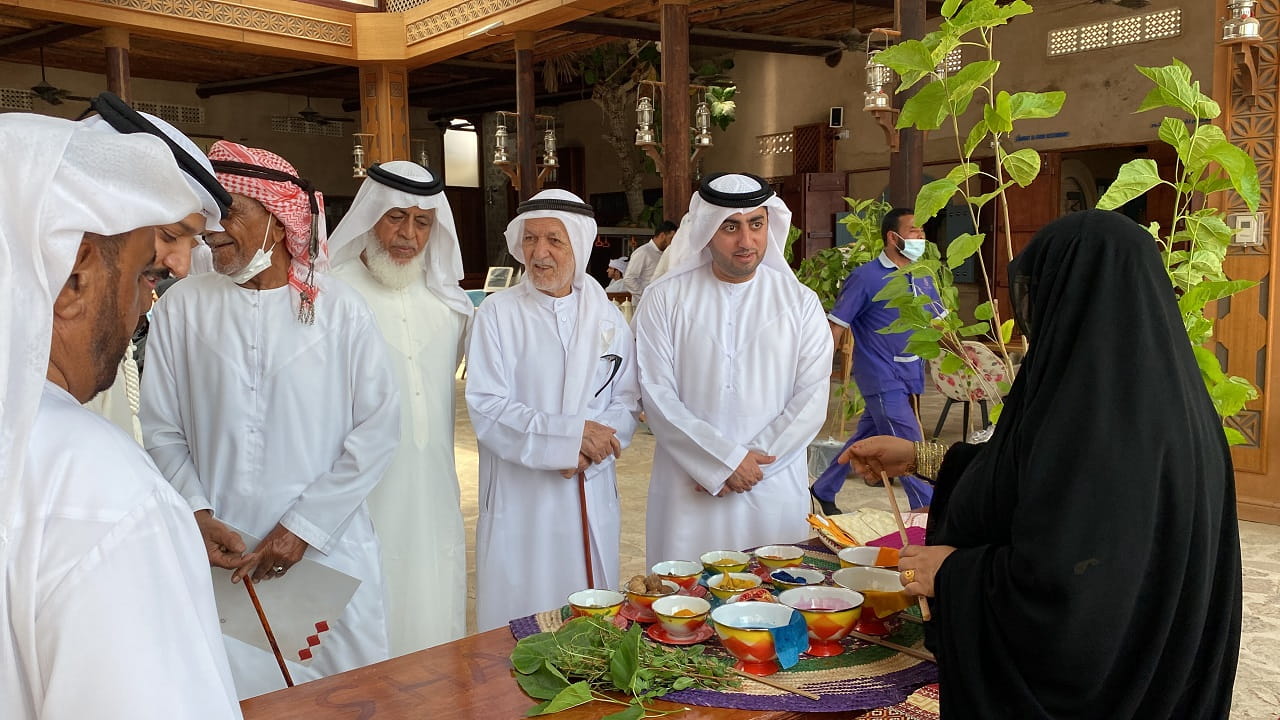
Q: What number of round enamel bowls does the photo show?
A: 13